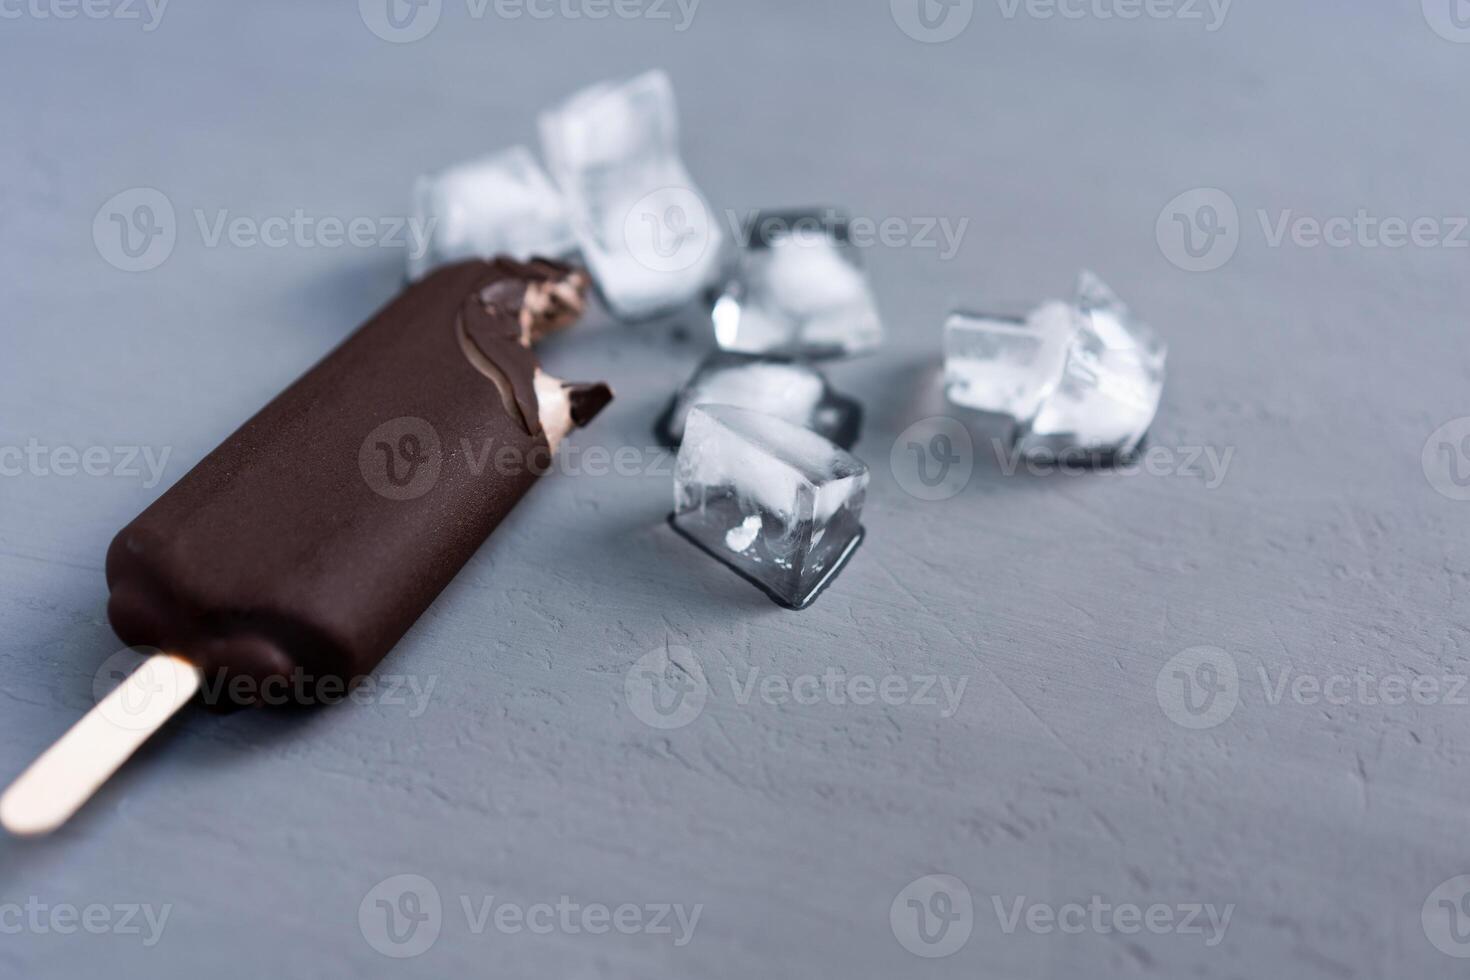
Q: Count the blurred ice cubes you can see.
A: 6